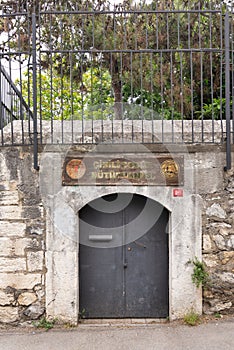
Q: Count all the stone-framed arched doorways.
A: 1